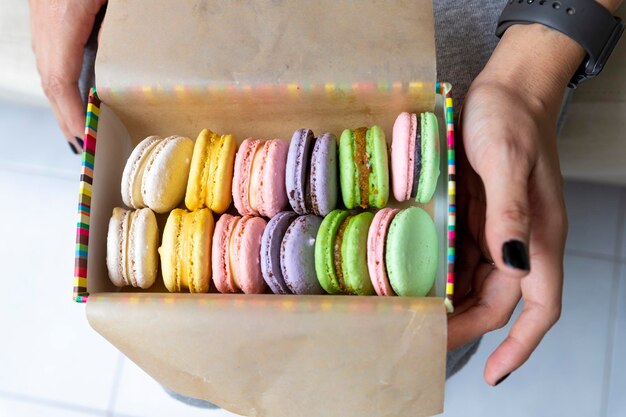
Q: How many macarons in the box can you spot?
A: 12